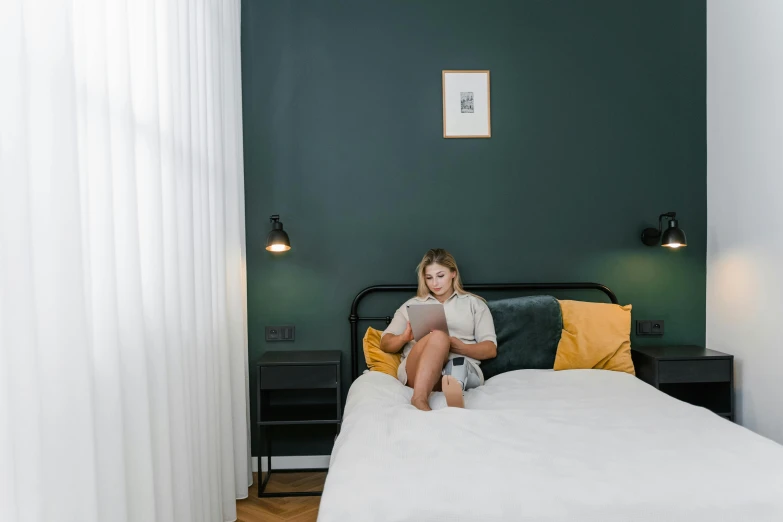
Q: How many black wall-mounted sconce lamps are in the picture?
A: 2